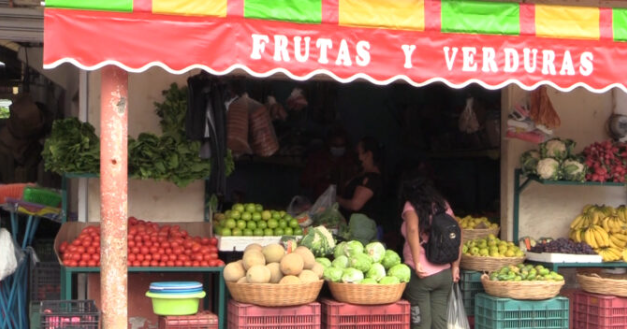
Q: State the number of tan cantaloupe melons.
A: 13